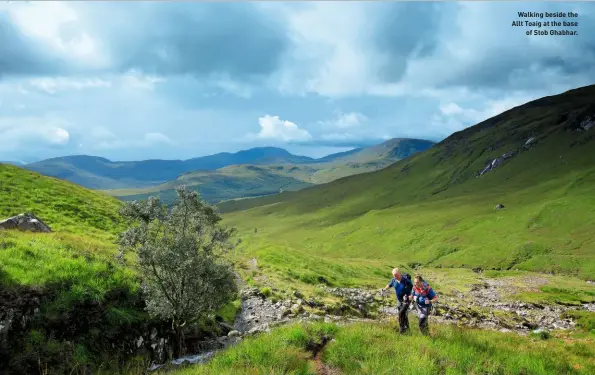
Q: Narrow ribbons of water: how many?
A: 1